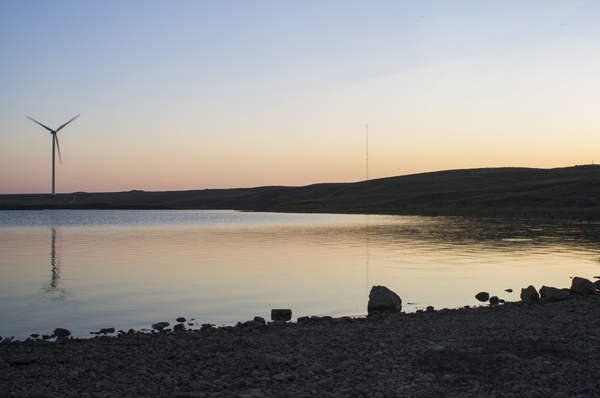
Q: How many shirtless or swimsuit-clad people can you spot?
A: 0